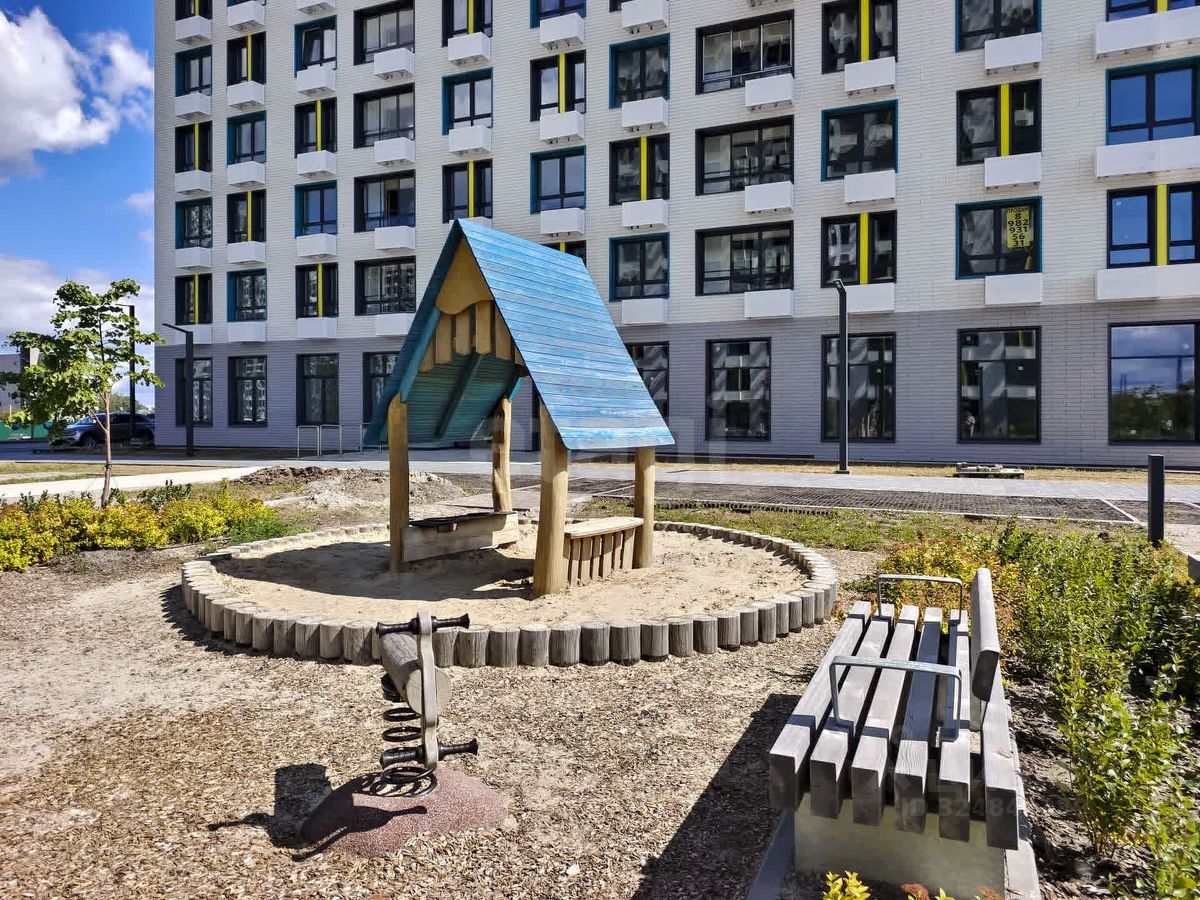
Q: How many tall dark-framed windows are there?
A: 9